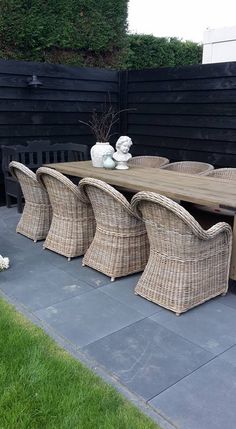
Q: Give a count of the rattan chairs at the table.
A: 7